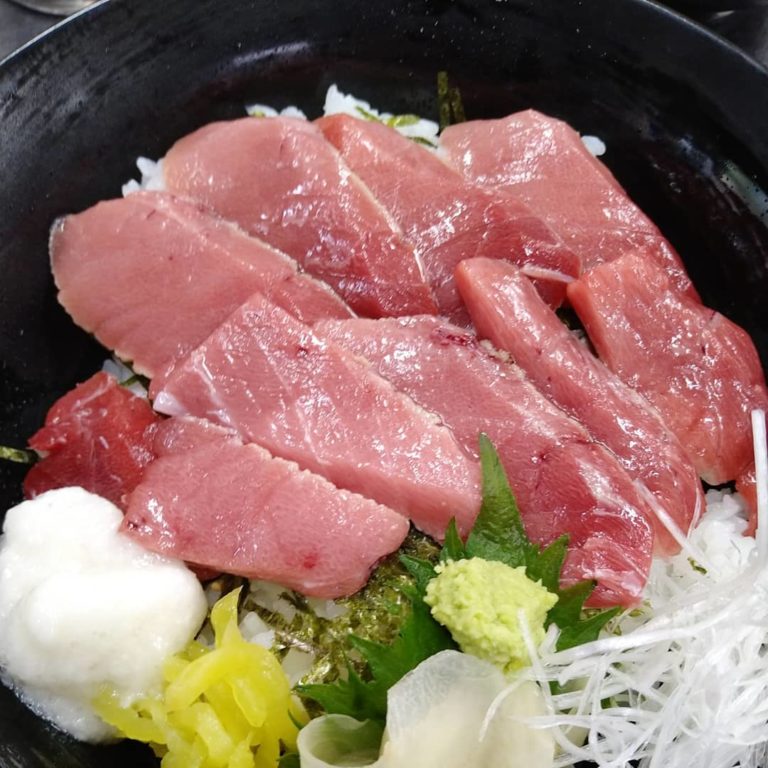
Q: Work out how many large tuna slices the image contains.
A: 9